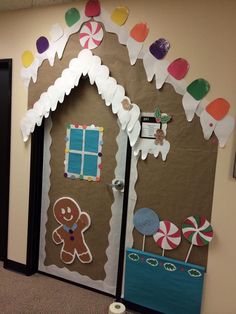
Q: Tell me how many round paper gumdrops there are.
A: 11